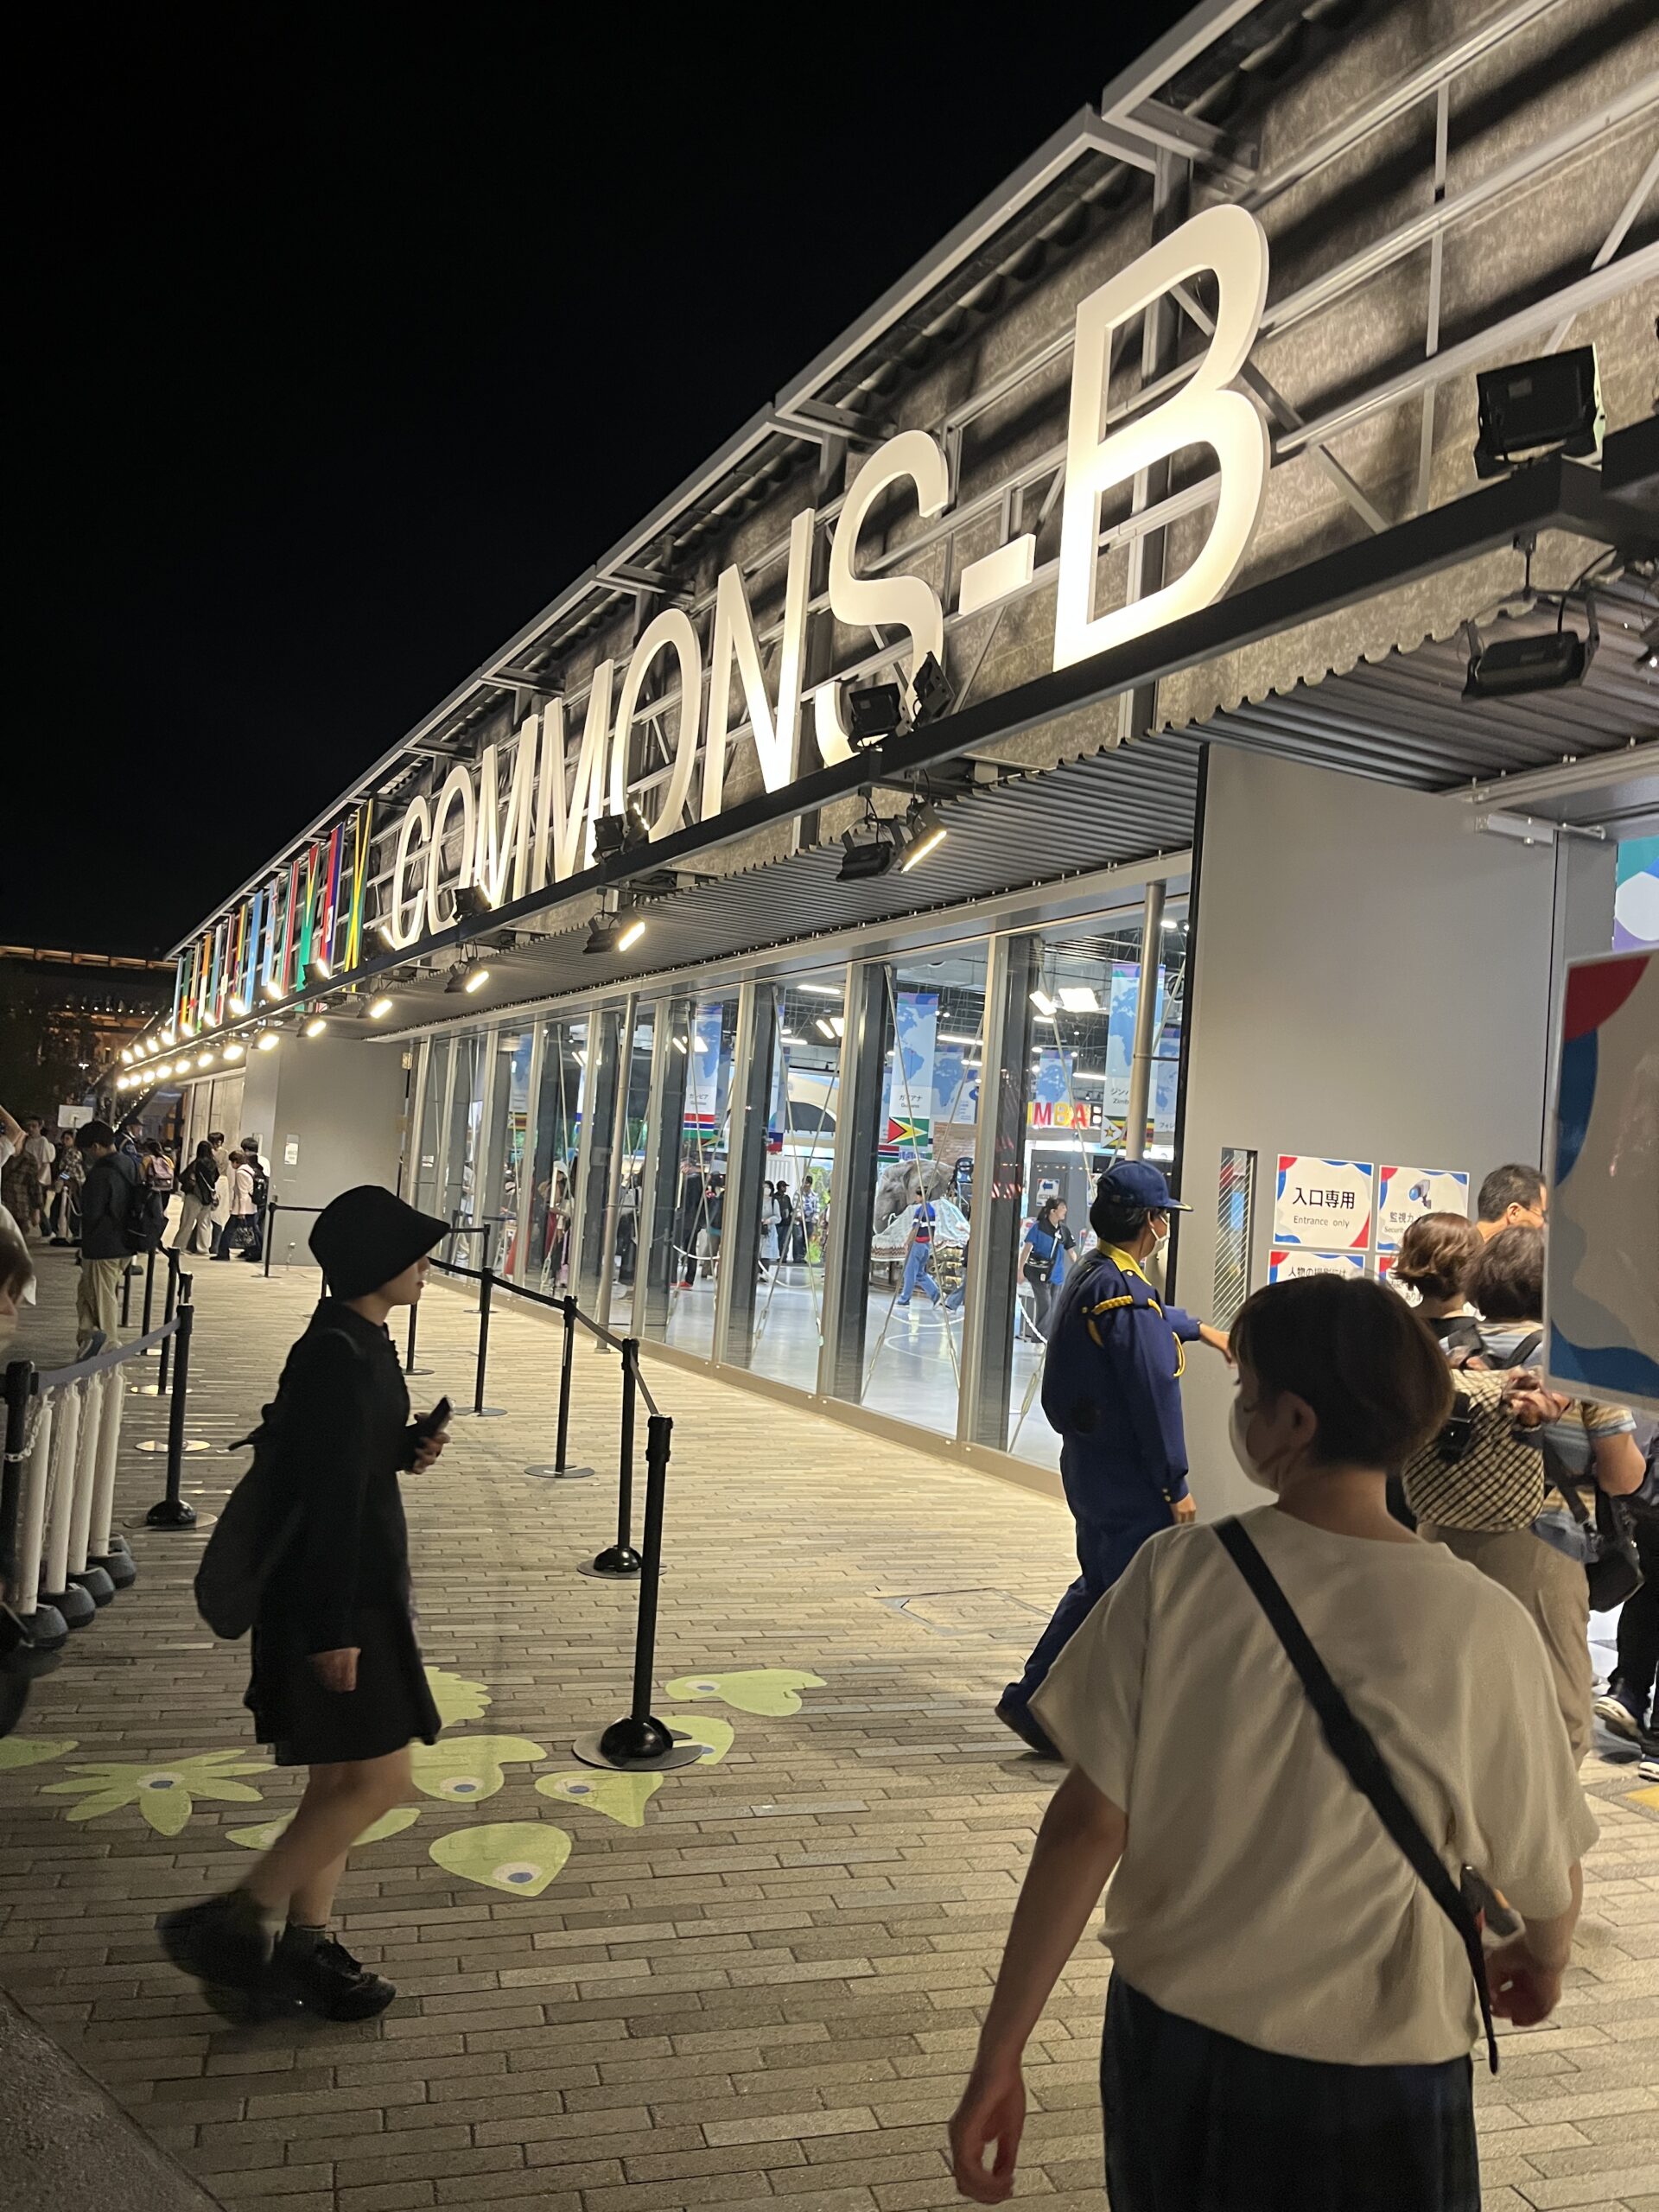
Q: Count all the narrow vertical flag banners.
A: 13